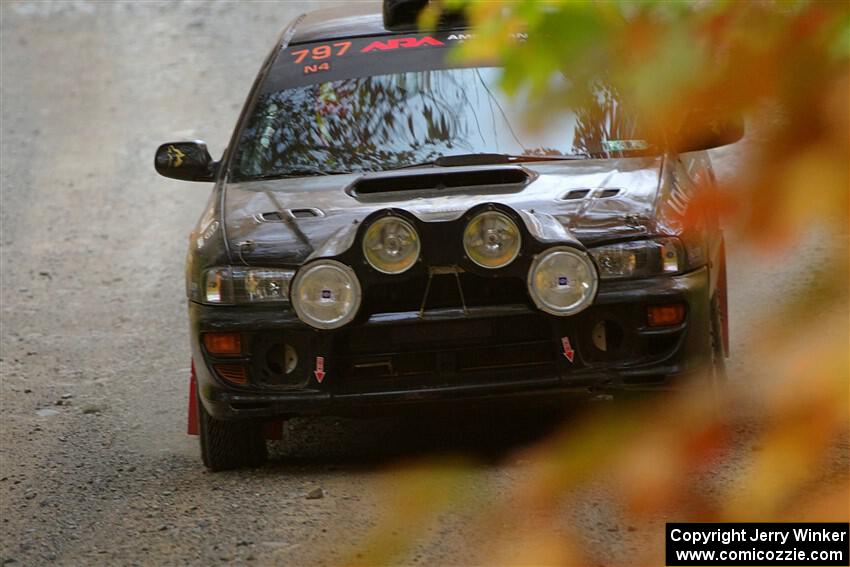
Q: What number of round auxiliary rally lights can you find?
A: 4